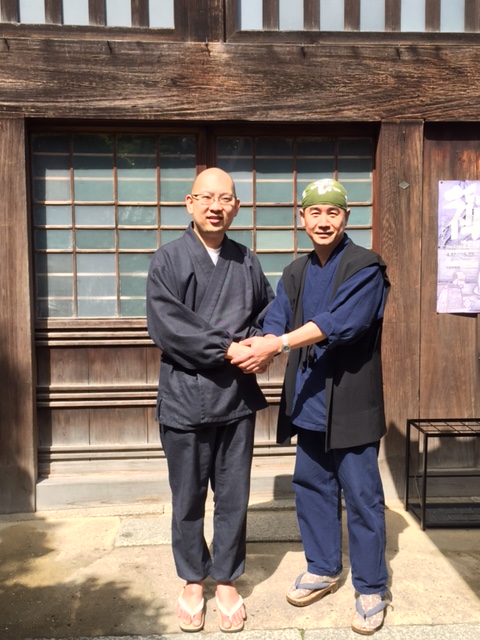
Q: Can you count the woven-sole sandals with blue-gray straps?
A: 2